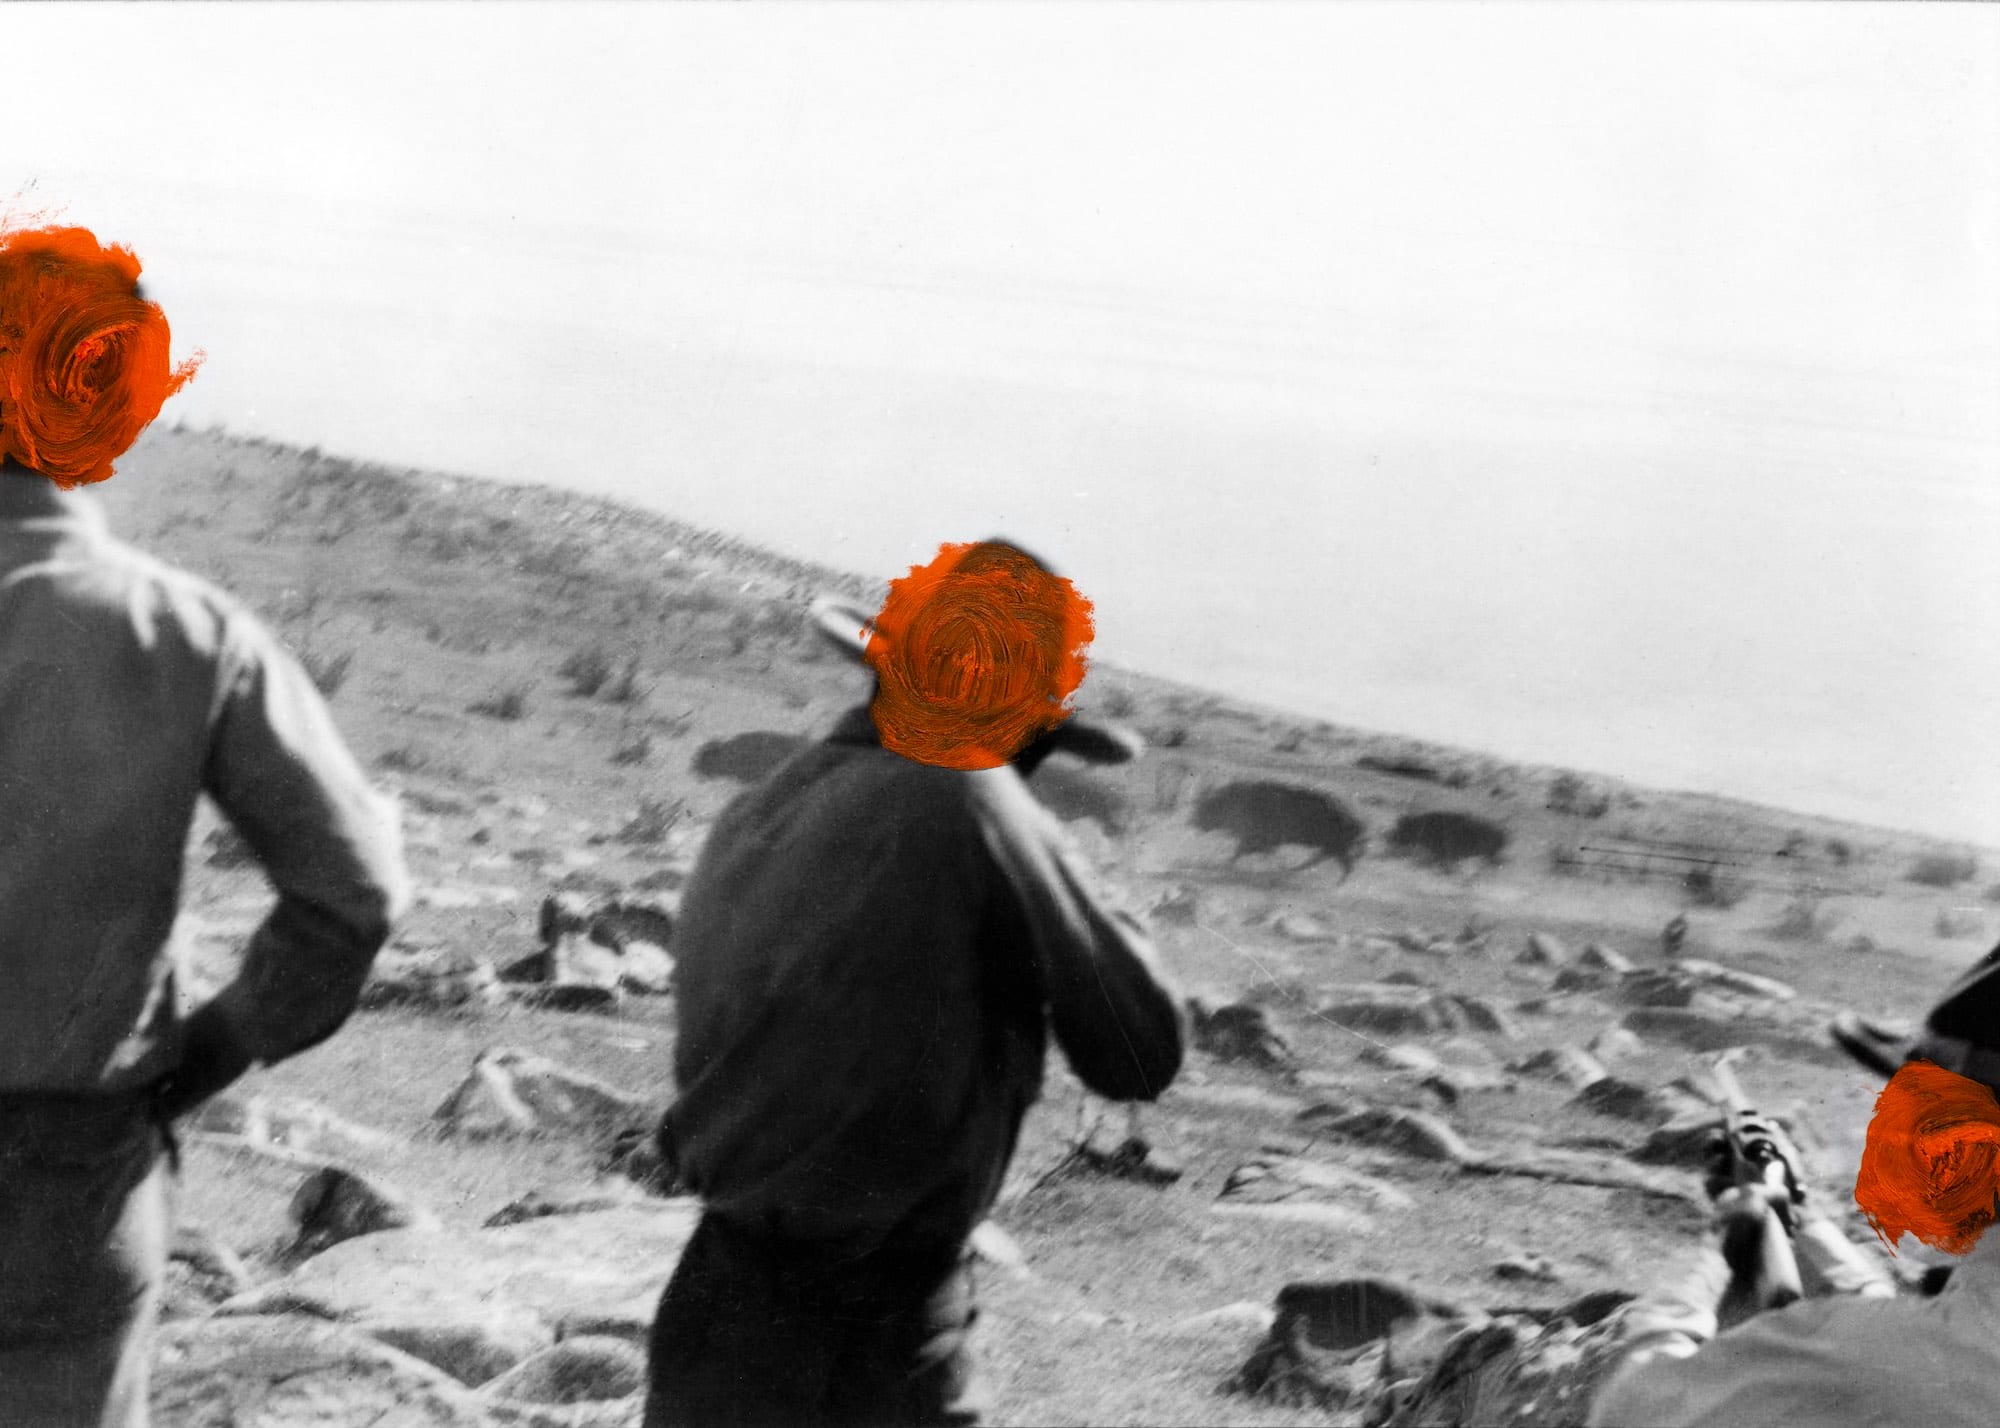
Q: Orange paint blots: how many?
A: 3